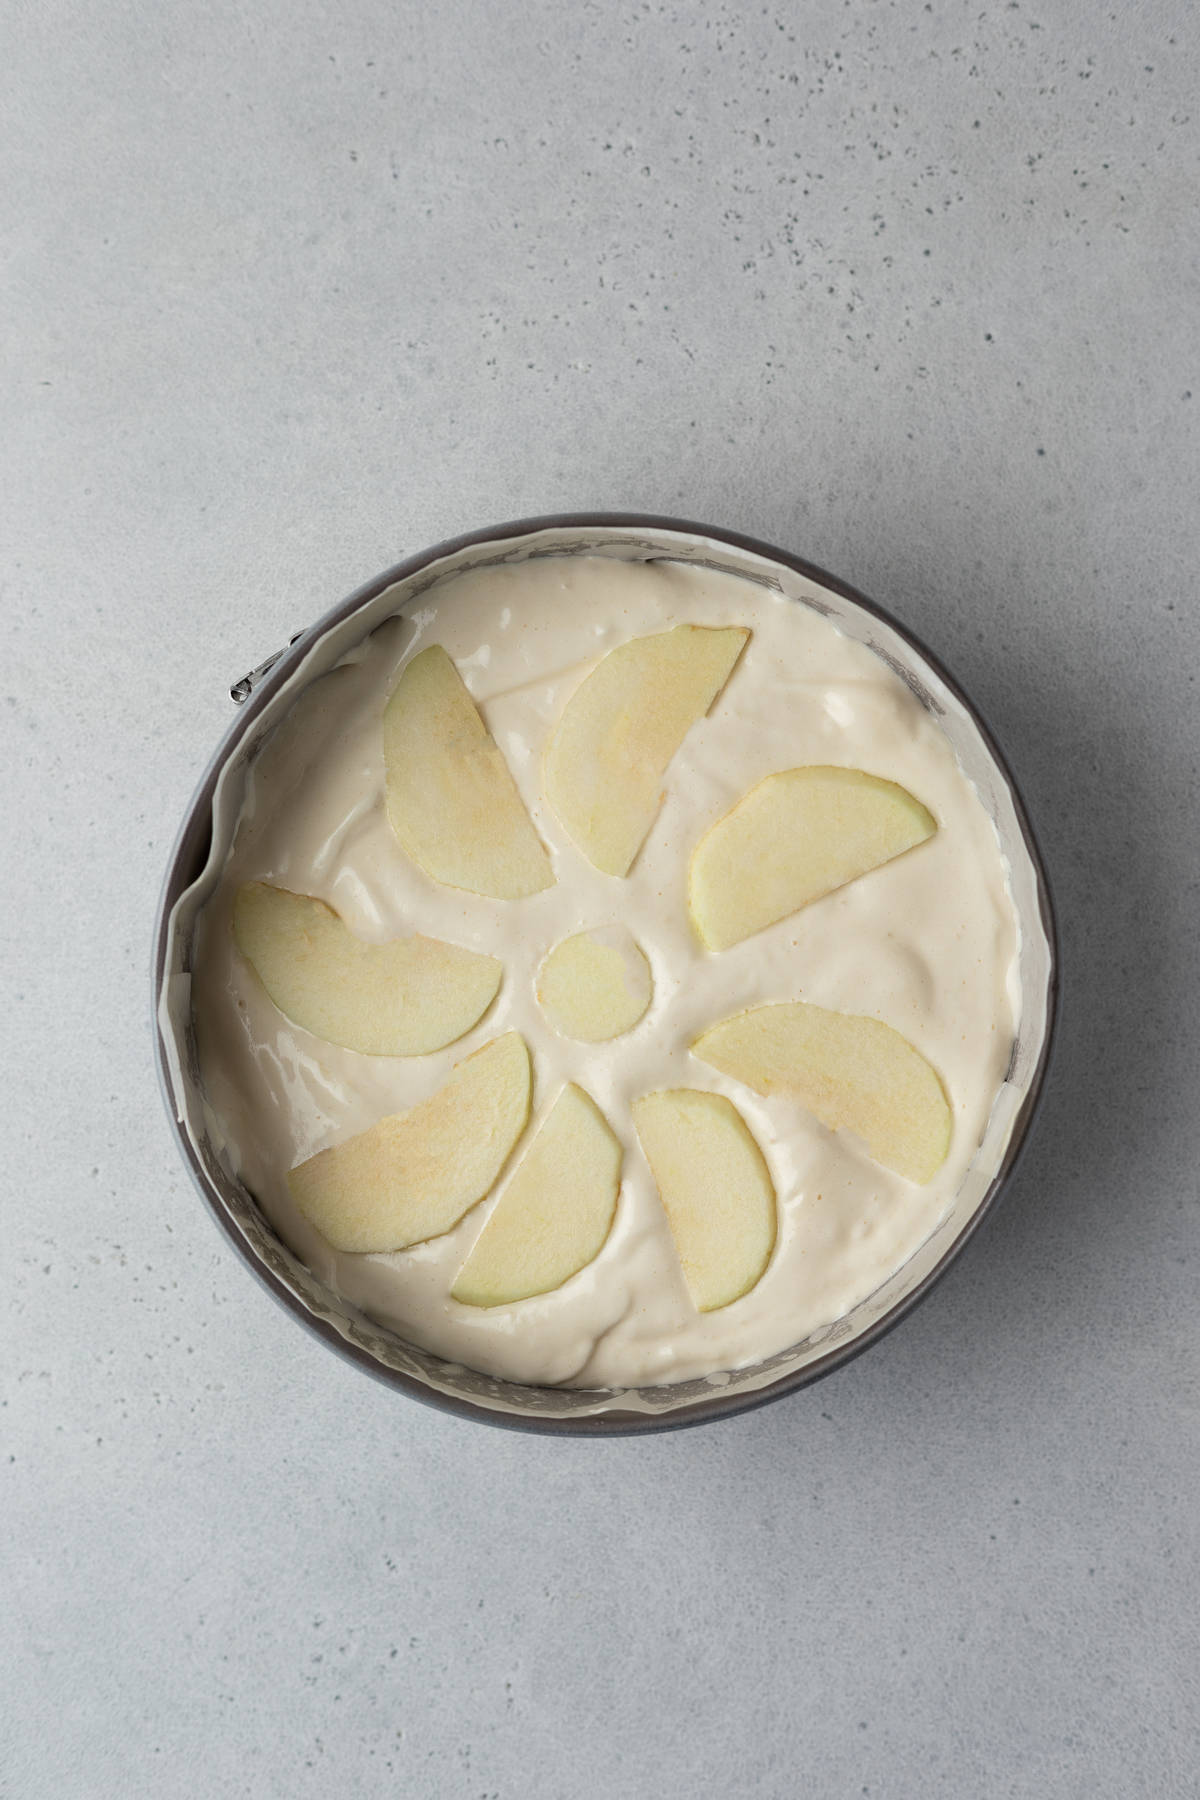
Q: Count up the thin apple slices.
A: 9